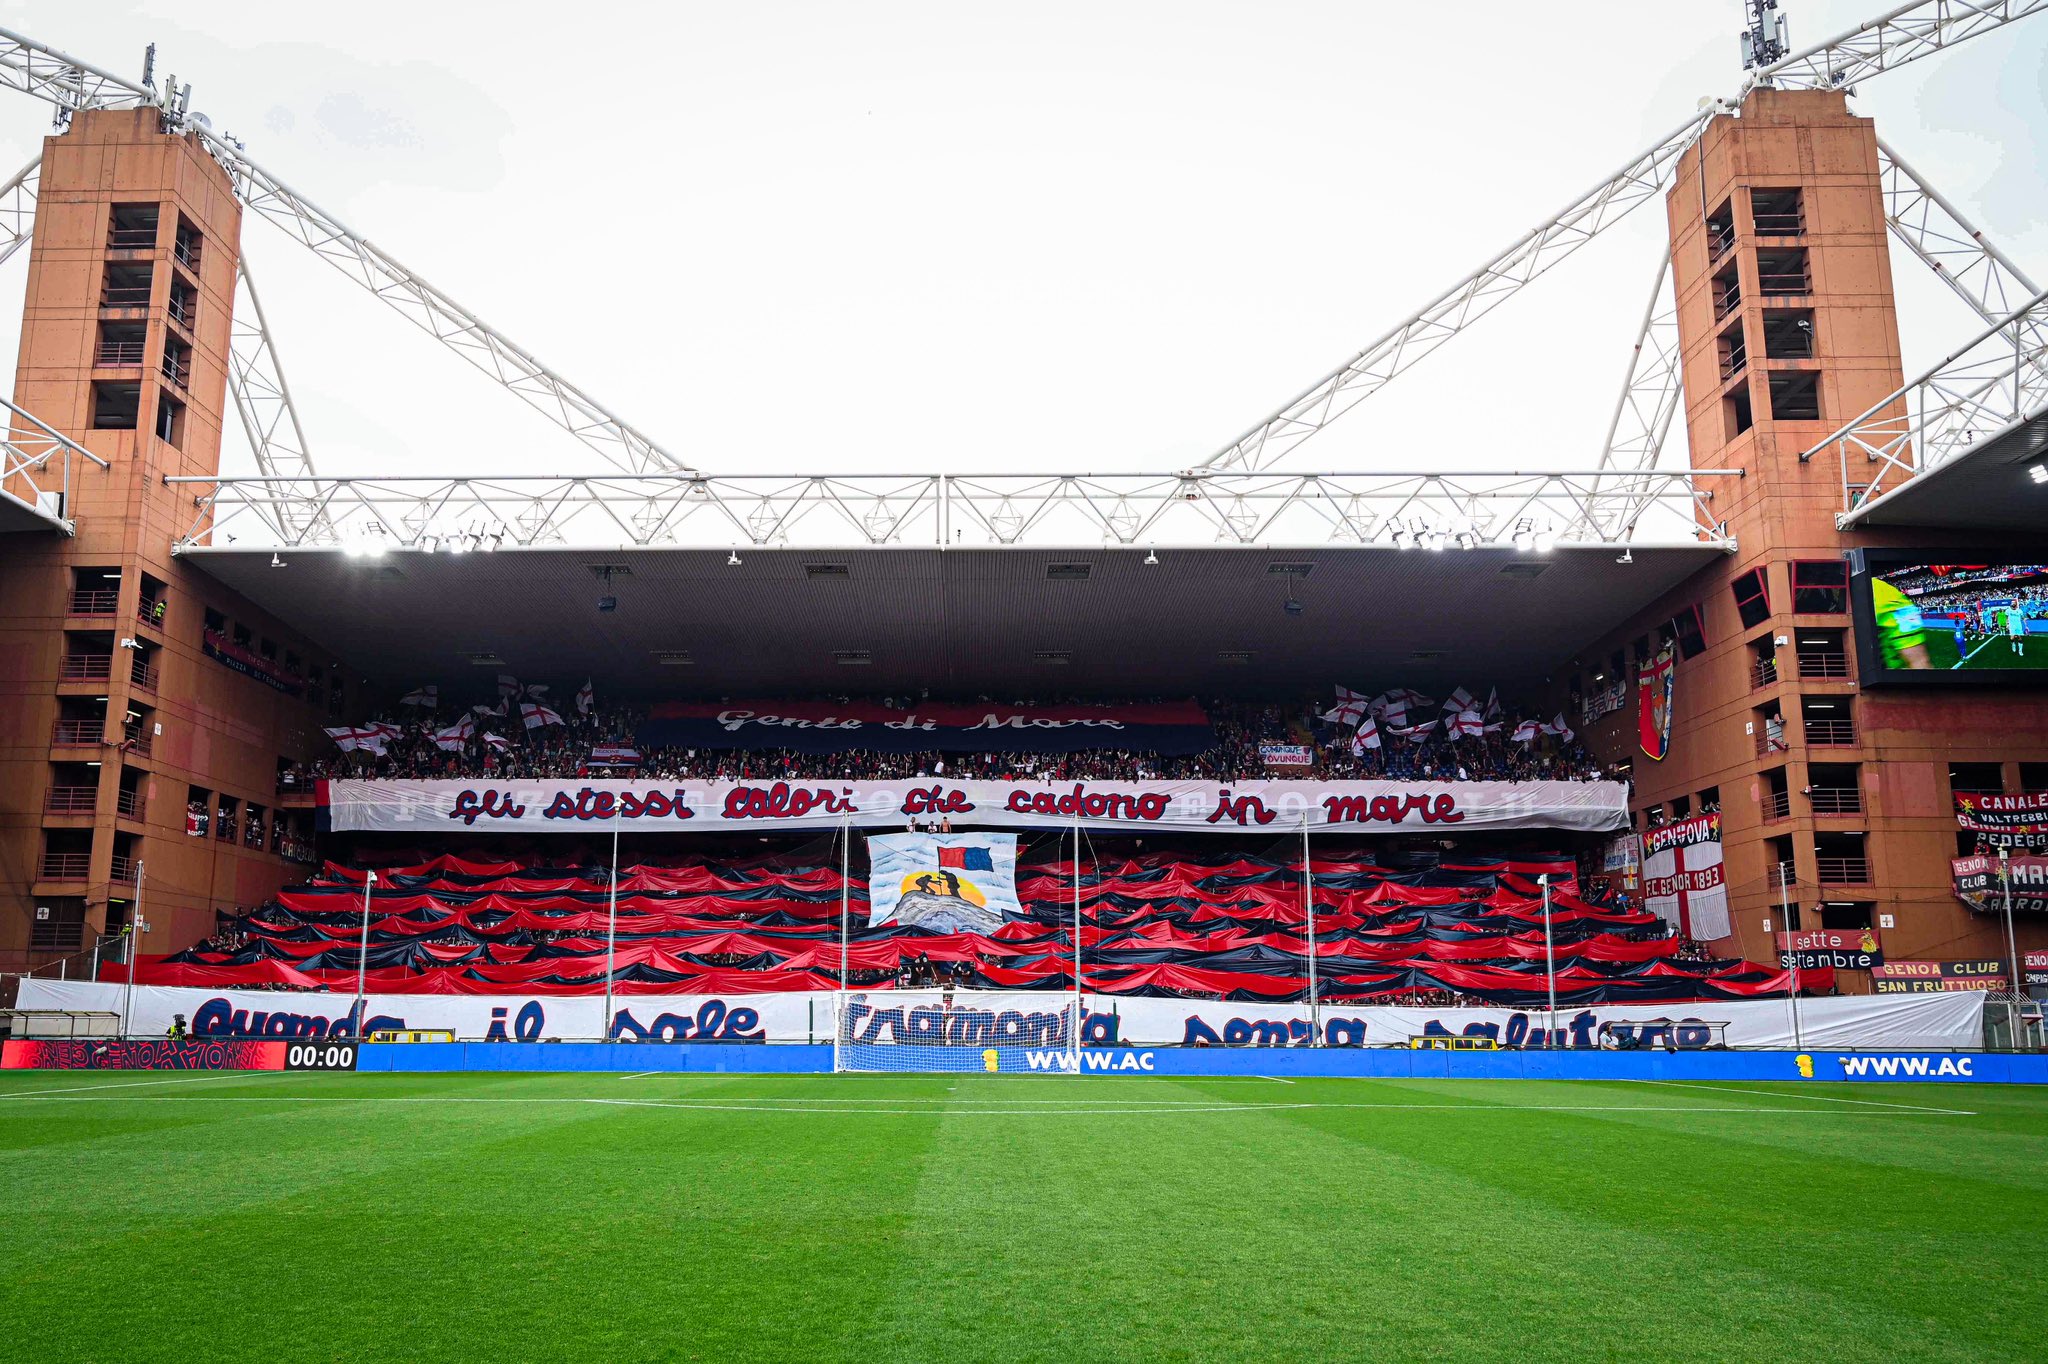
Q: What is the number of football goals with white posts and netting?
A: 1